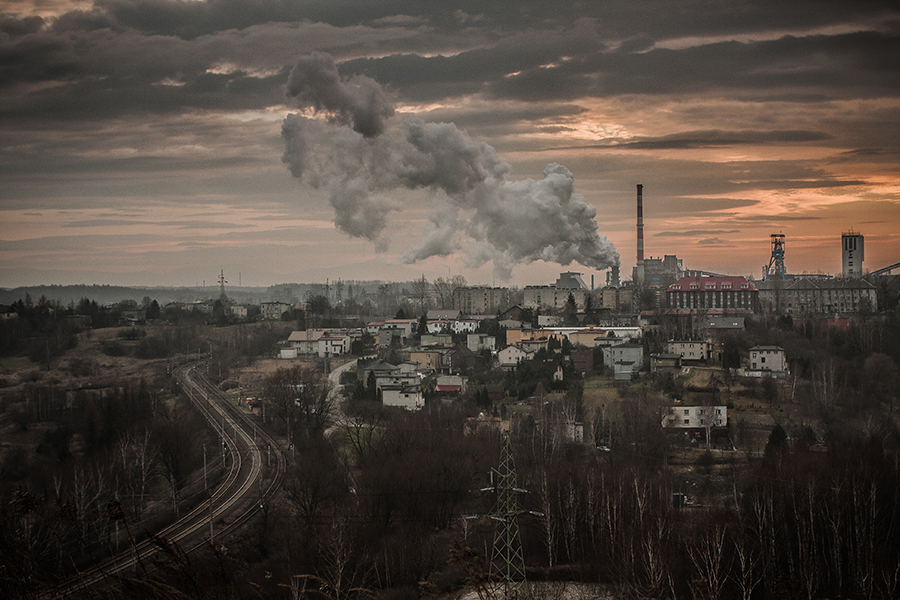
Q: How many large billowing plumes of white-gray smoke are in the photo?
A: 1